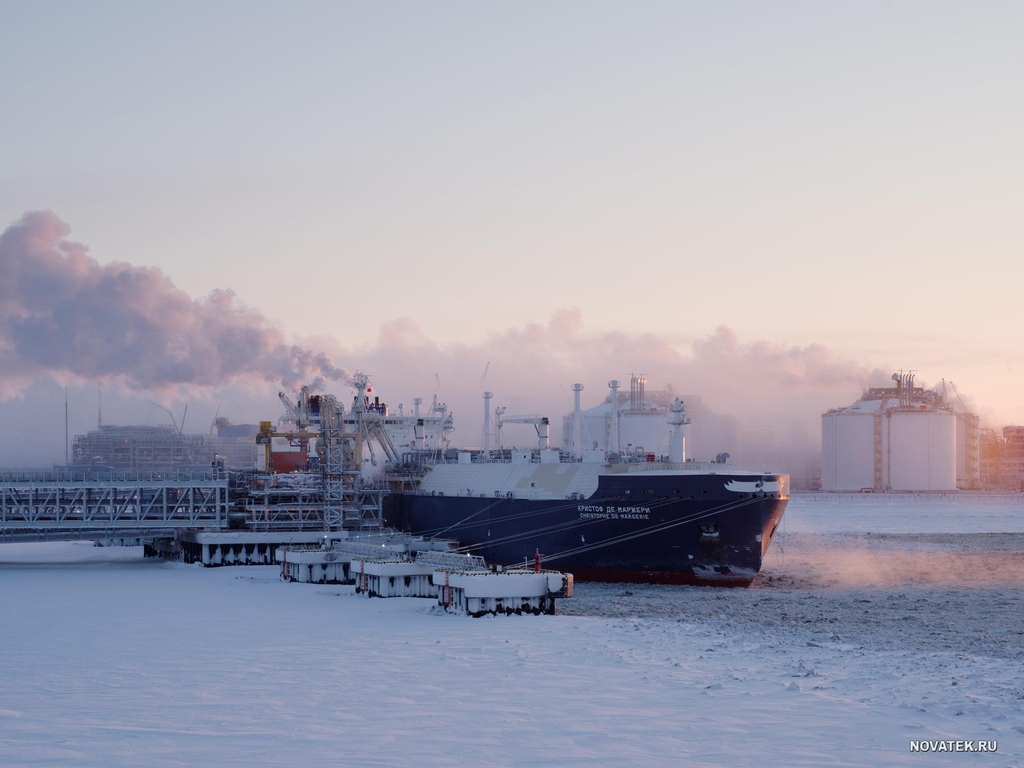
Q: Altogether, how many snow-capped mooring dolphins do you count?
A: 3